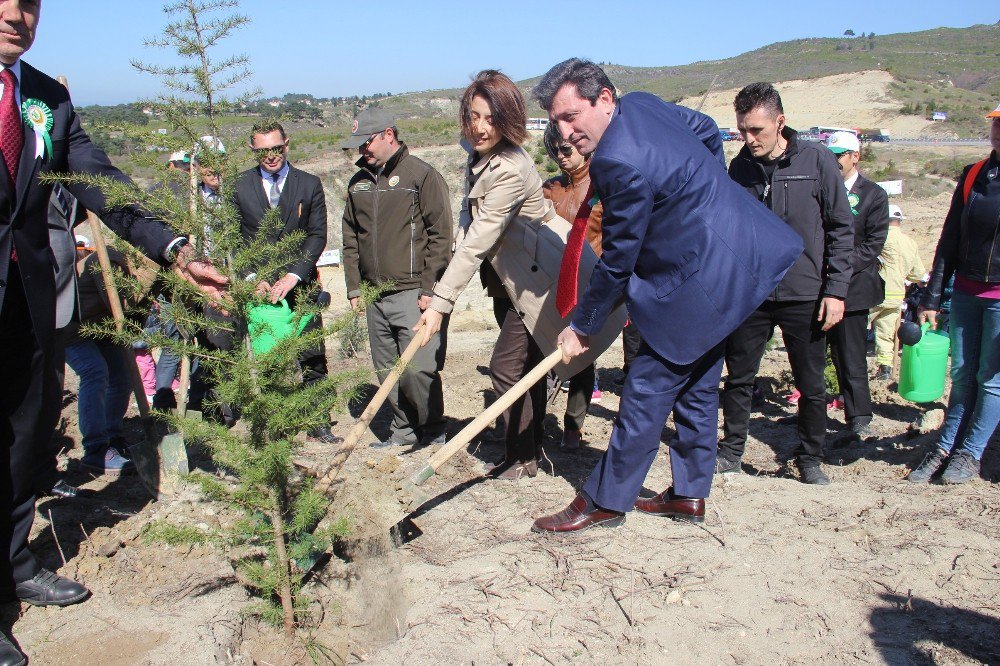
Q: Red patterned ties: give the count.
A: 2